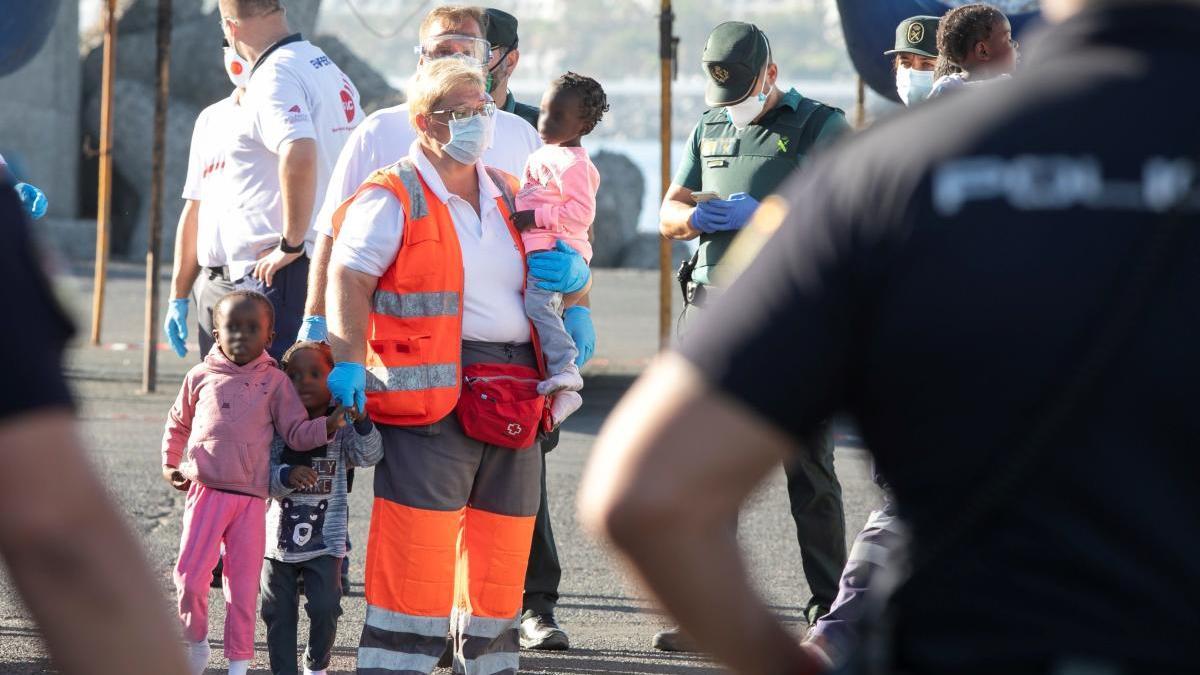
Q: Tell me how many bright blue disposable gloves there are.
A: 8